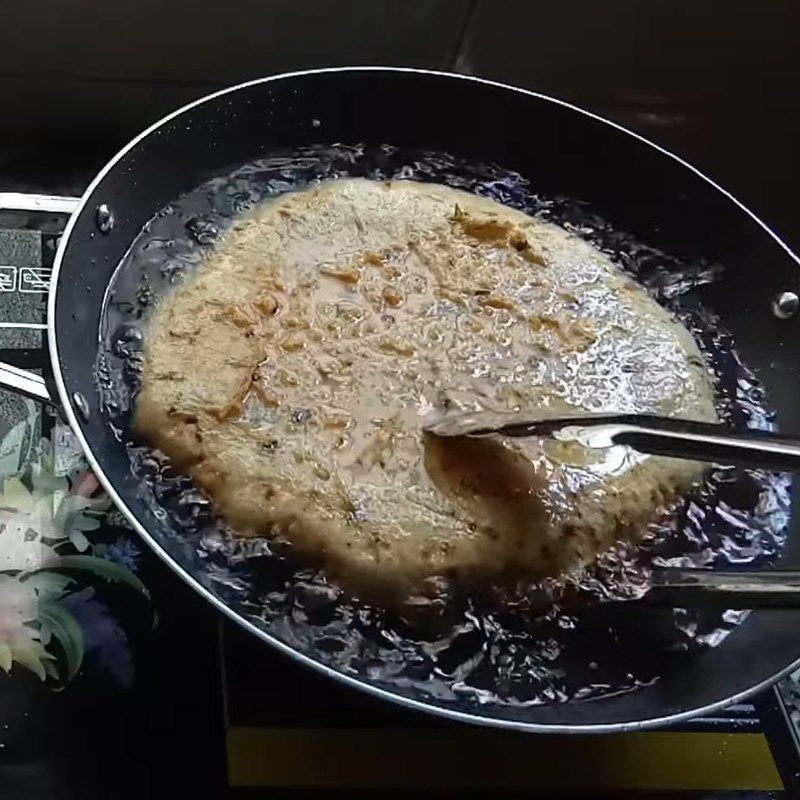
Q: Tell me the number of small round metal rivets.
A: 3